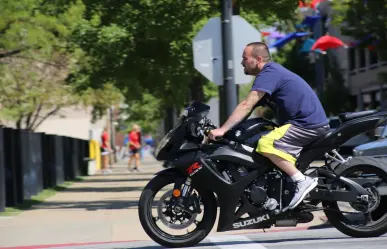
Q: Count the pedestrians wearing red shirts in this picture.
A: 2